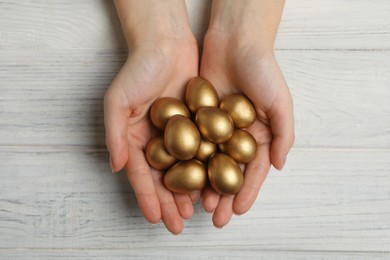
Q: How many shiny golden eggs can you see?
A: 10